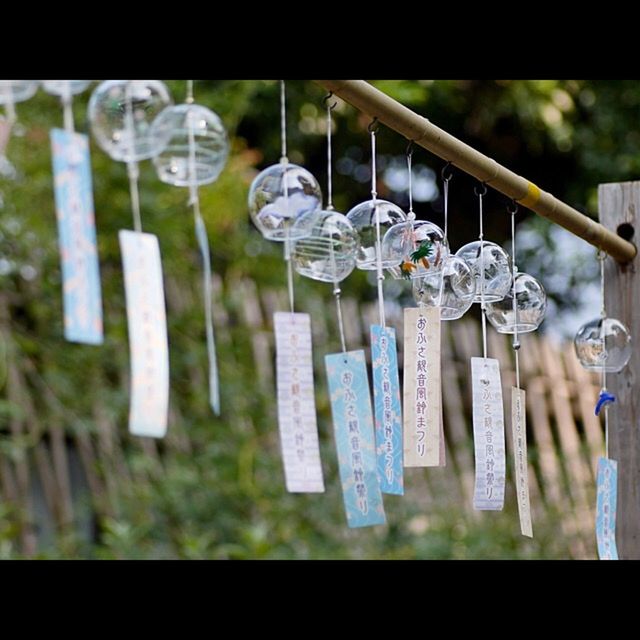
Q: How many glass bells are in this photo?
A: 12